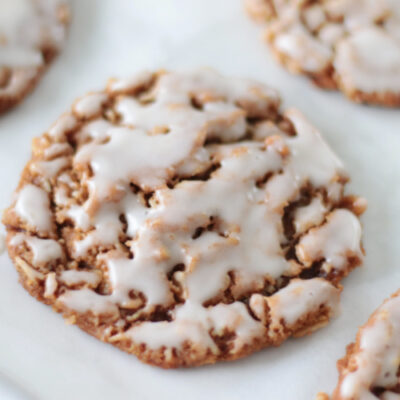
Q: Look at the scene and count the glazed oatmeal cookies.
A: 4